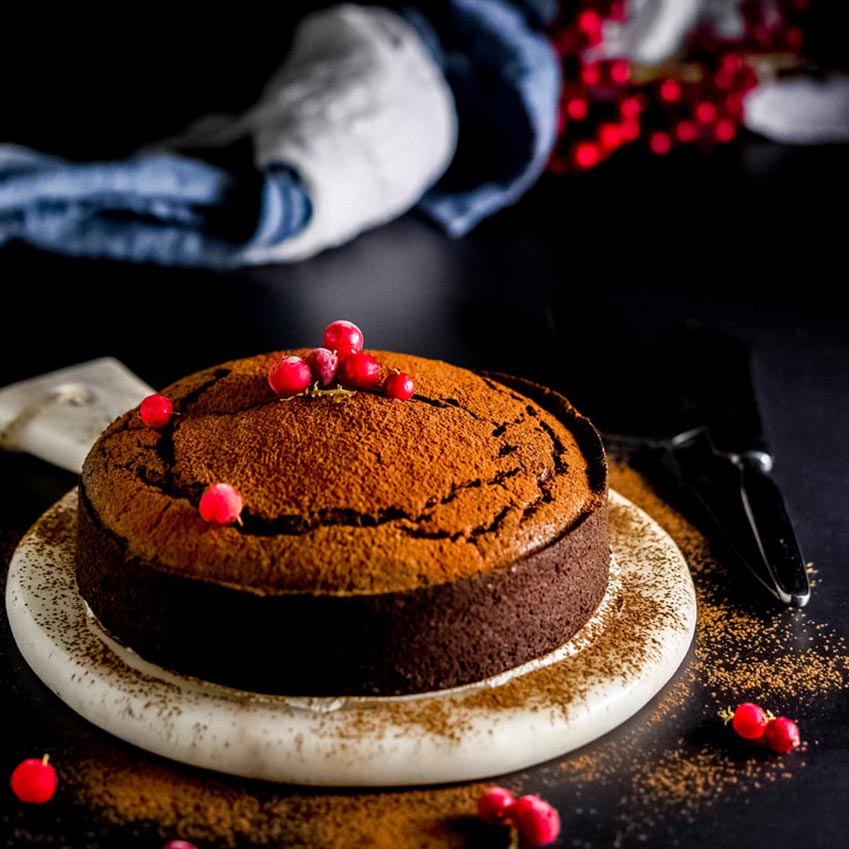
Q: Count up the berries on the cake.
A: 7